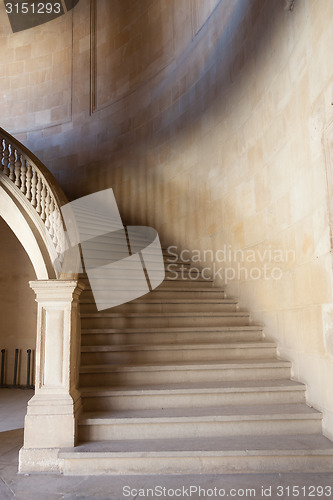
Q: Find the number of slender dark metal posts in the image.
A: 3